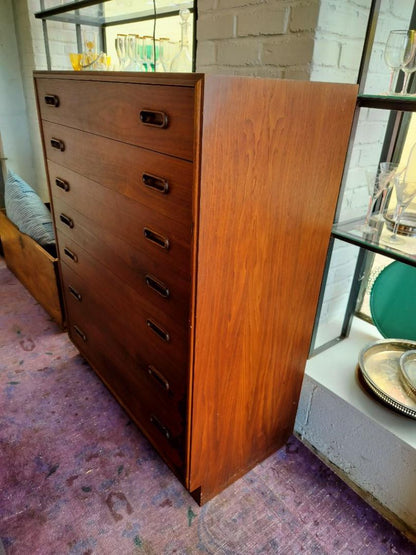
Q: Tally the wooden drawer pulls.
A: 14